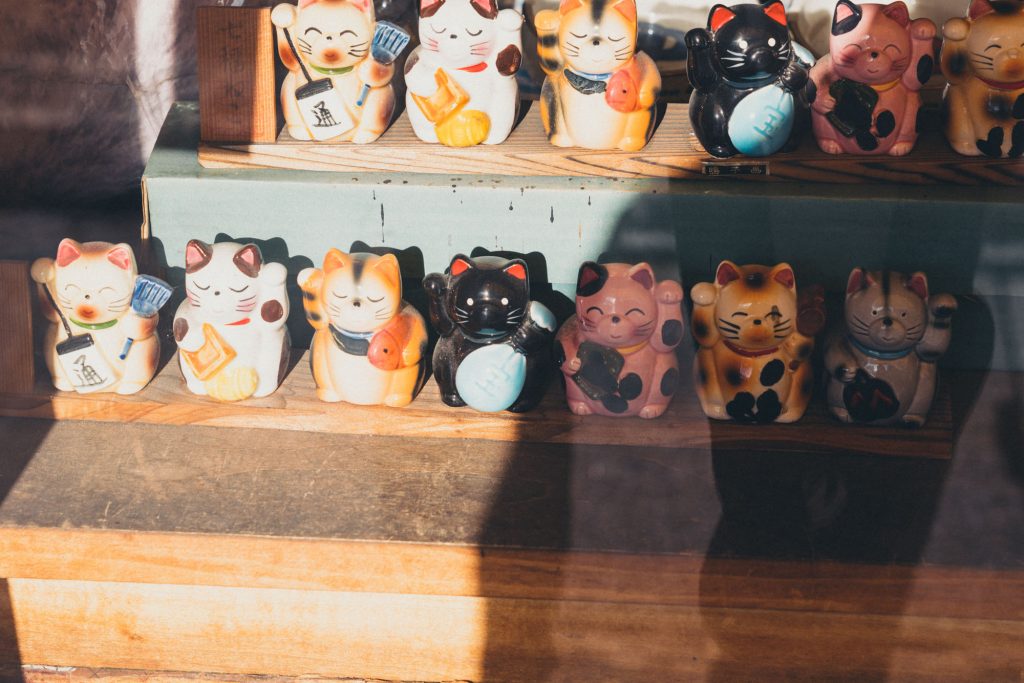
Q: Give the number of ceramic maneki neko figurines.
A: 13